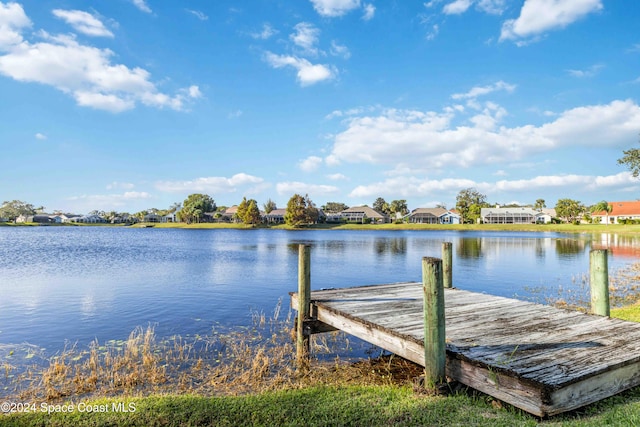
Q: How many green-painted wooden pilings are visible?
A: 4